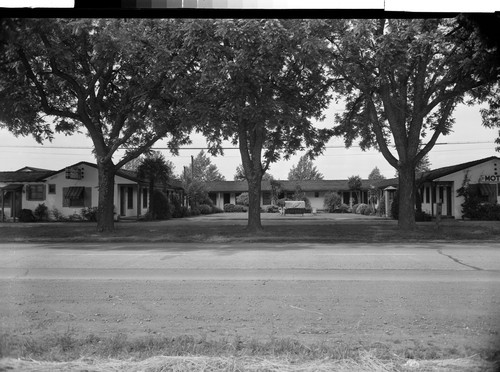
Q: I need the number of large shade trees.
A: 3